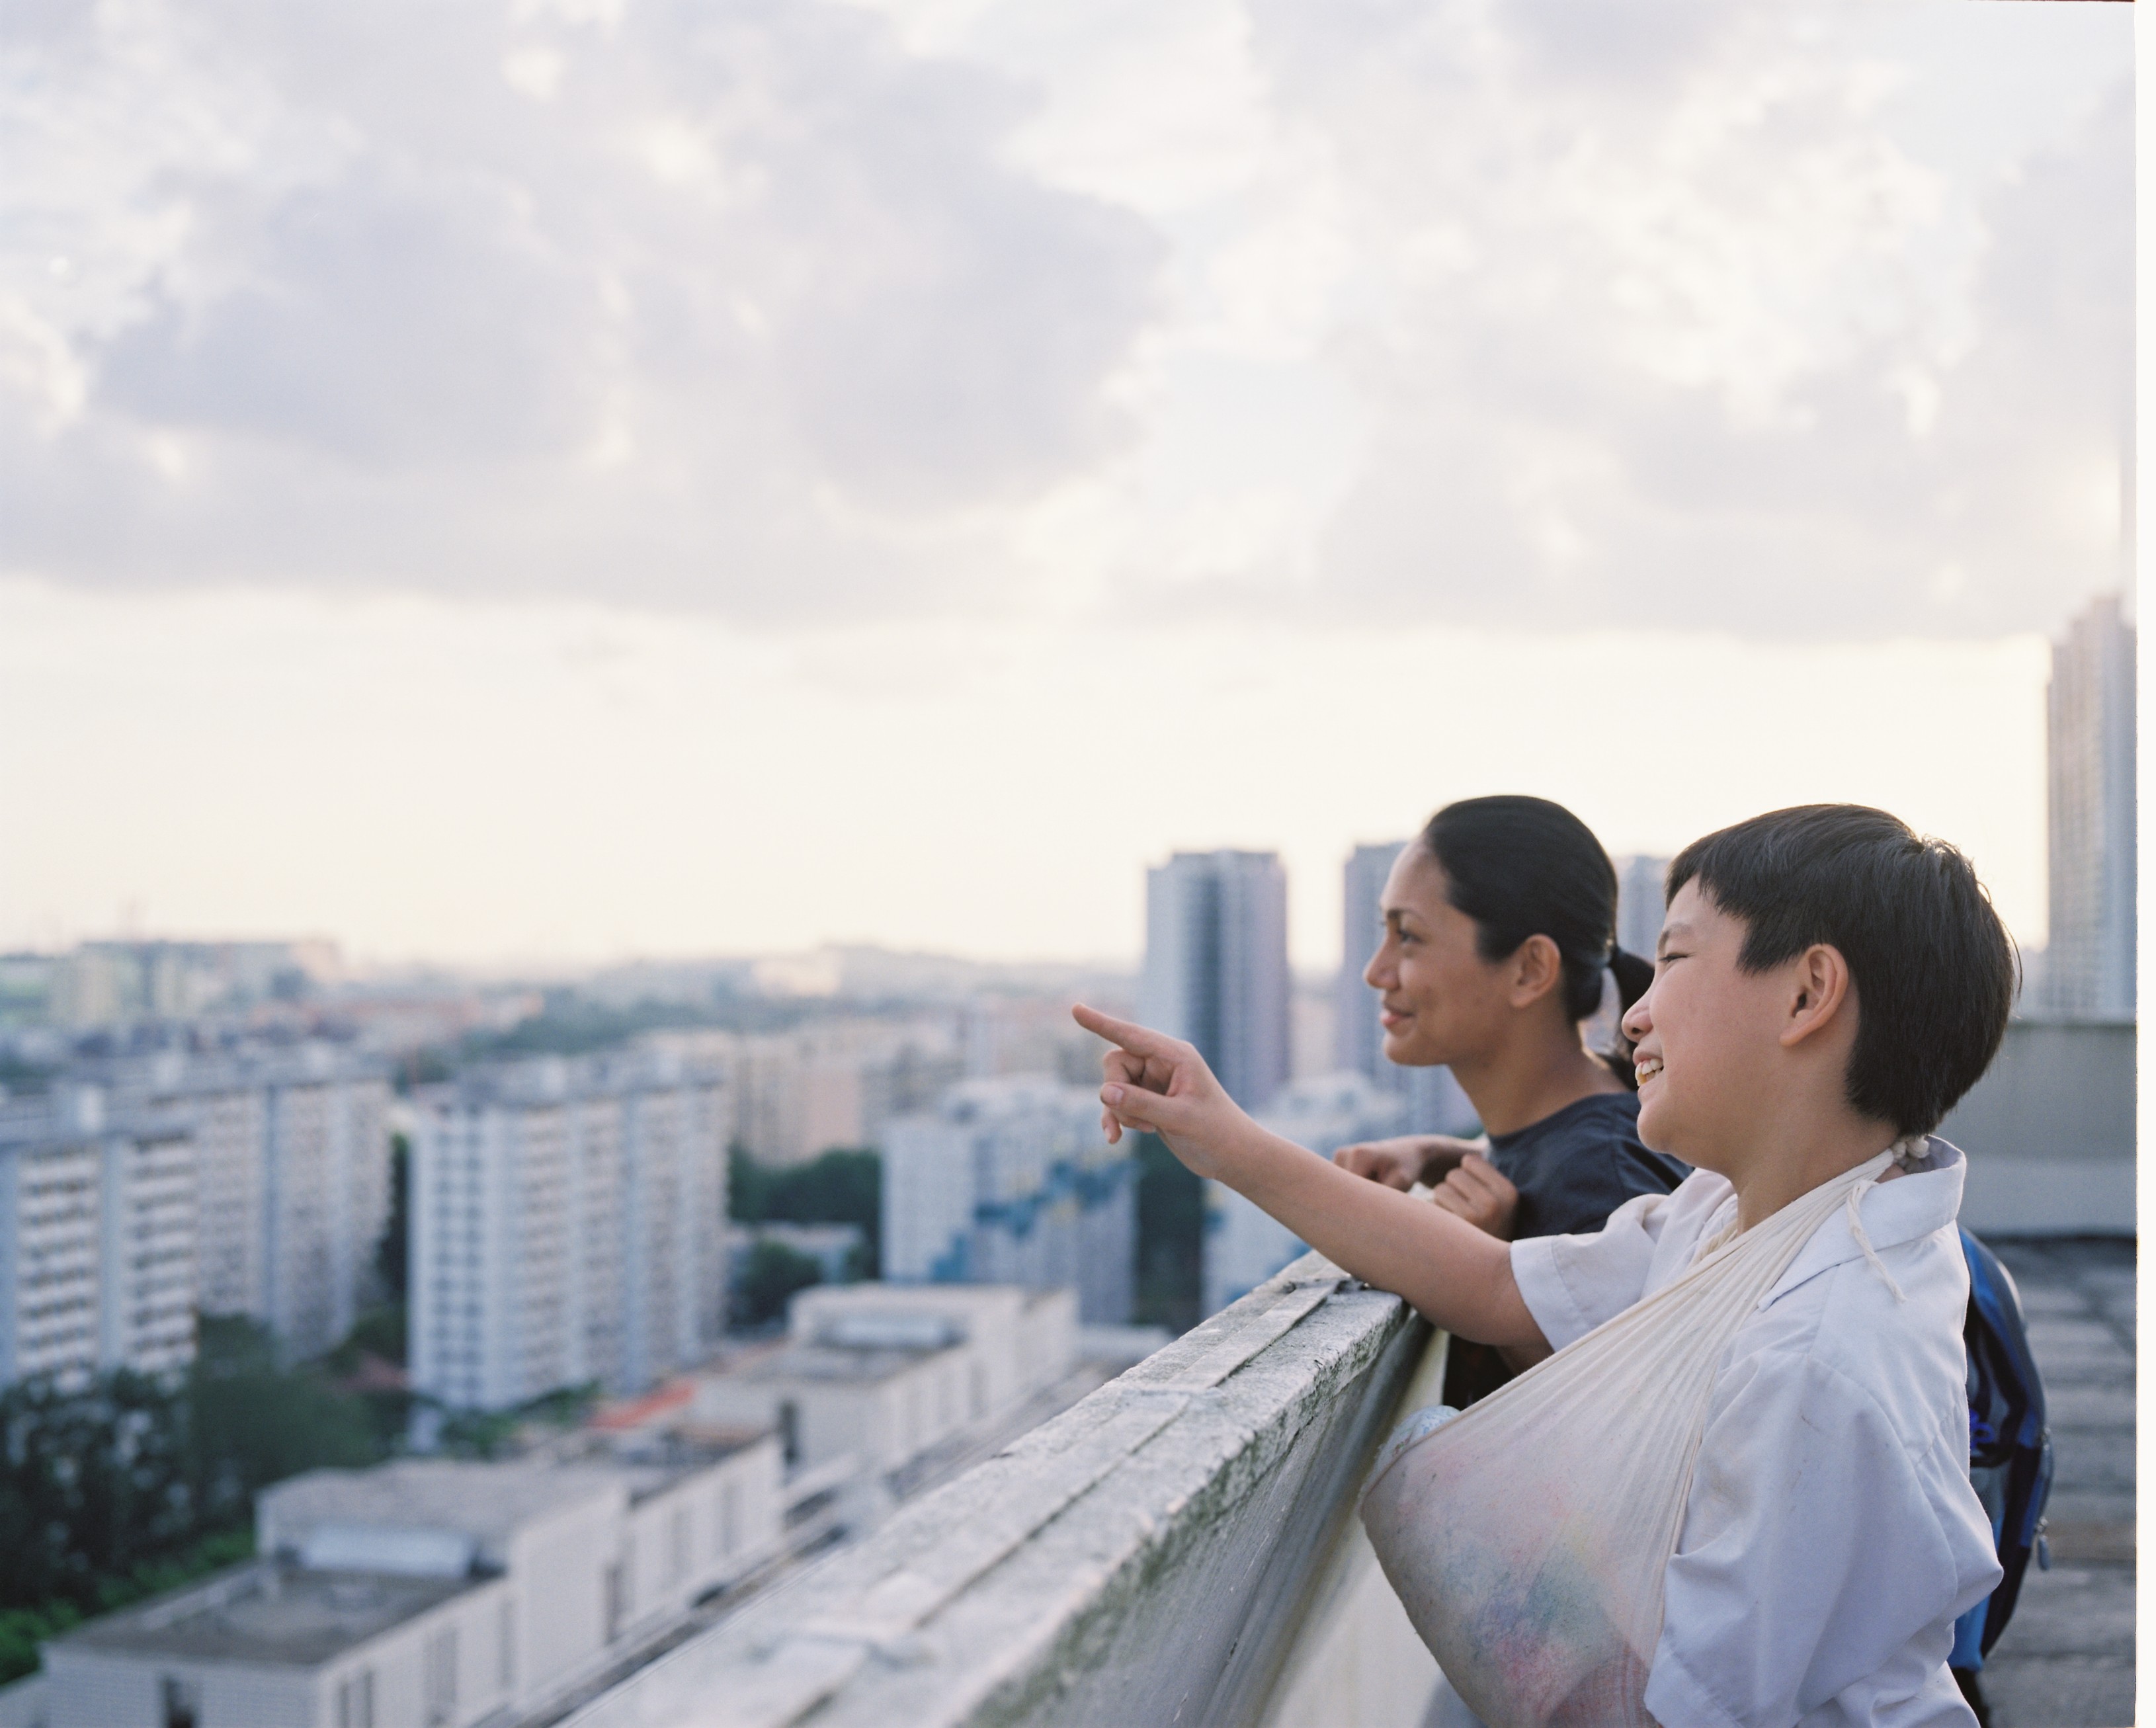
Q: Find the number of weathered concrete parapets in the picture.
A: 1